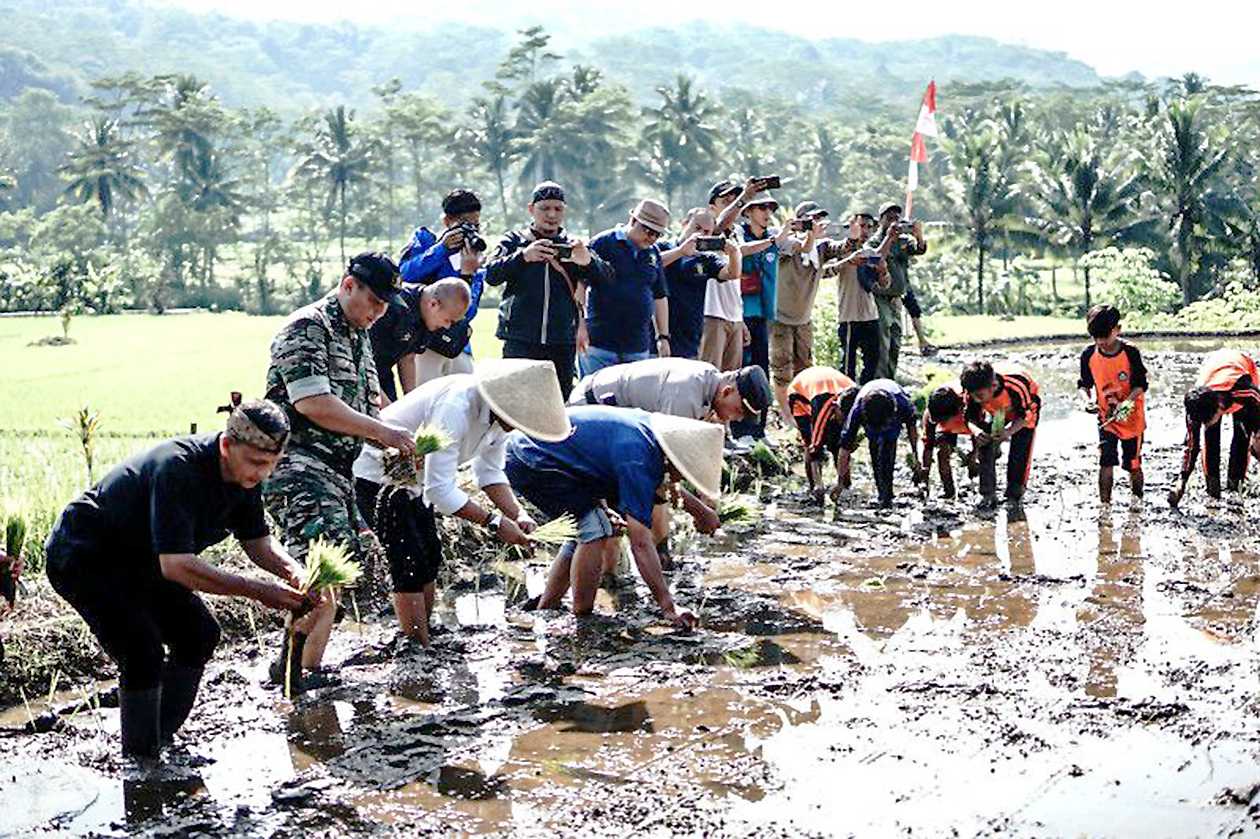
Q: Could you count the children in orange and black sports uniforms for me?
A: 5